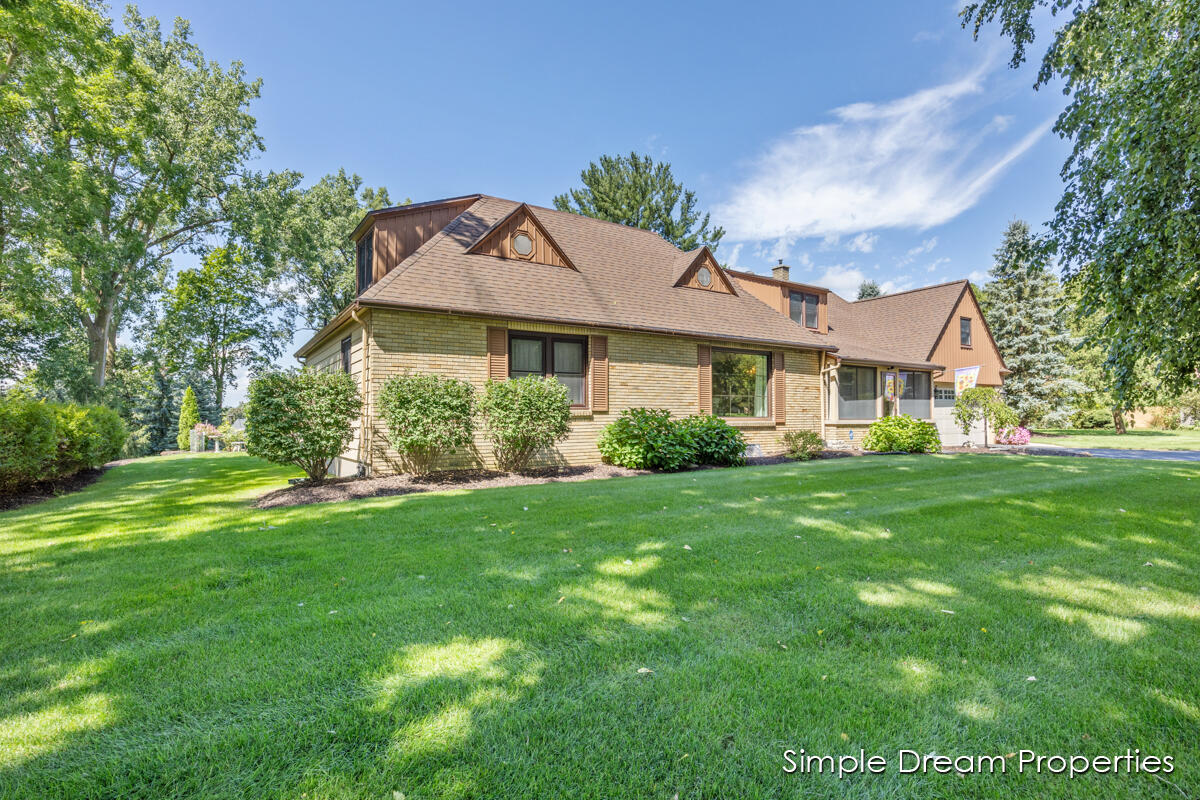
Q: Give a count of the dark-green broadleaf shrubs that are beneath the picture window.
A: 2